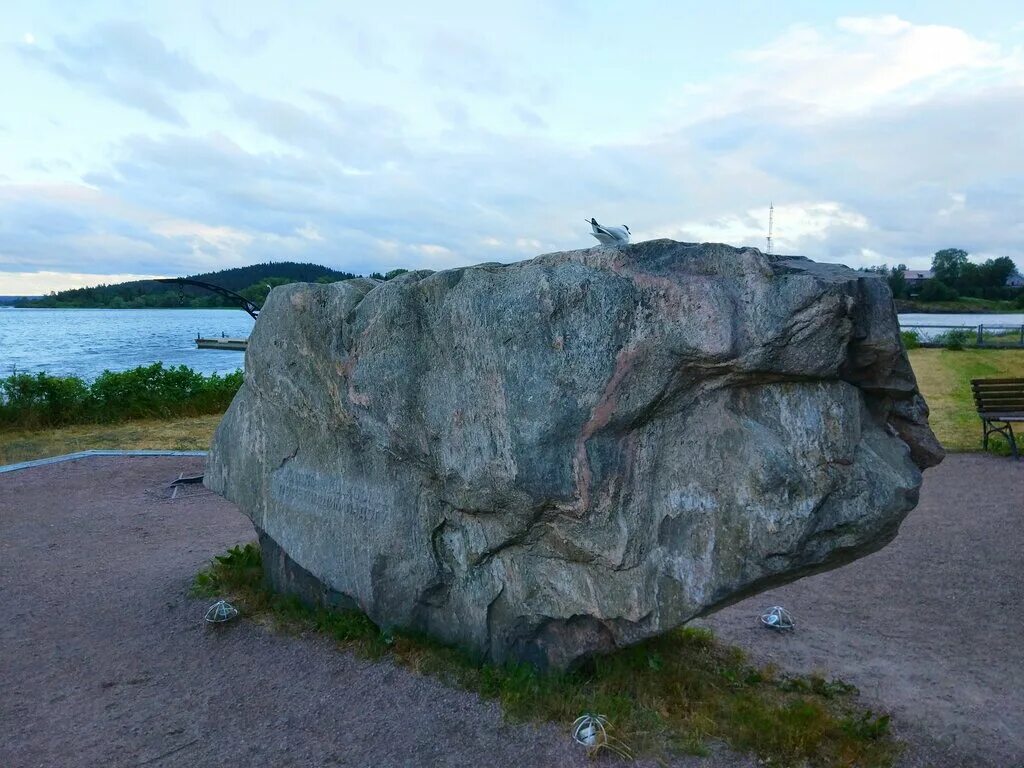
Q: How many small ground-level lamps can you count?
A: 3